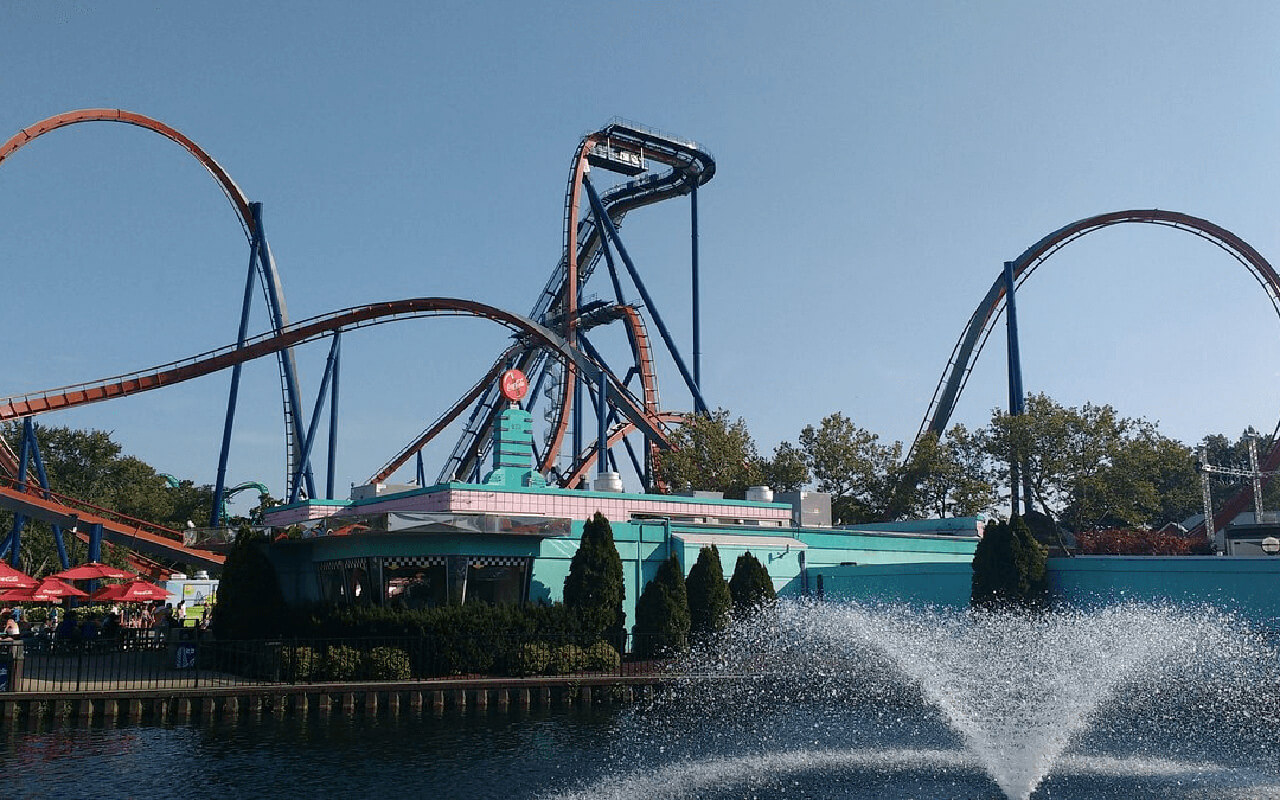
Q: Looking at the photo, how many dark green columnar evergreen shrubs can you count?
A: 6